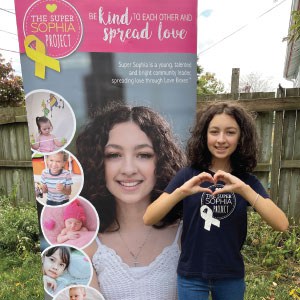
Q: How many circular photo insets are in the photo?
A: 5